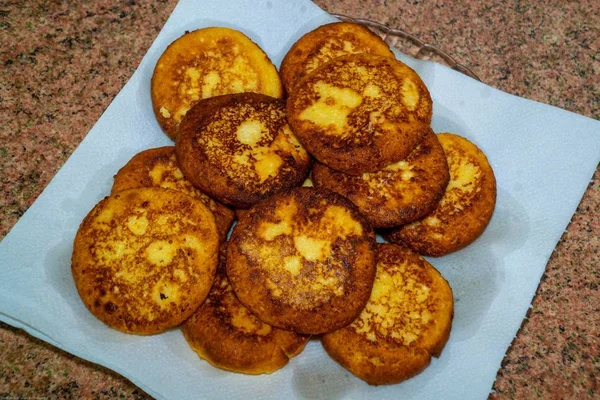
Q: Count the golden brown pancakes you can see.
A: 11